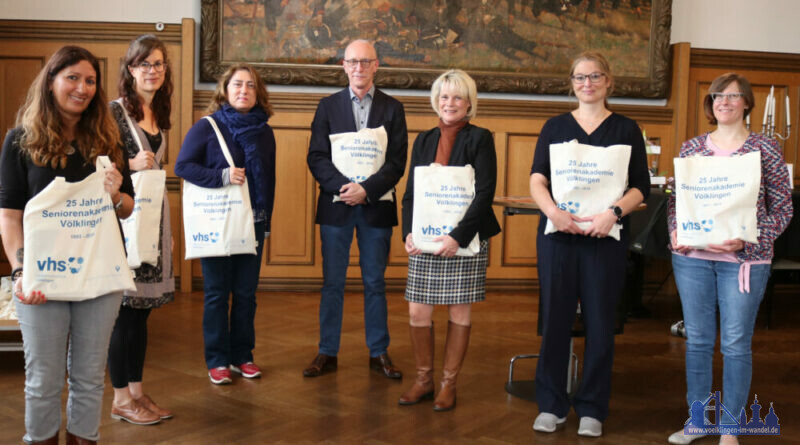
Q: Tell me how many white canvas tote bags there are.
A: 7